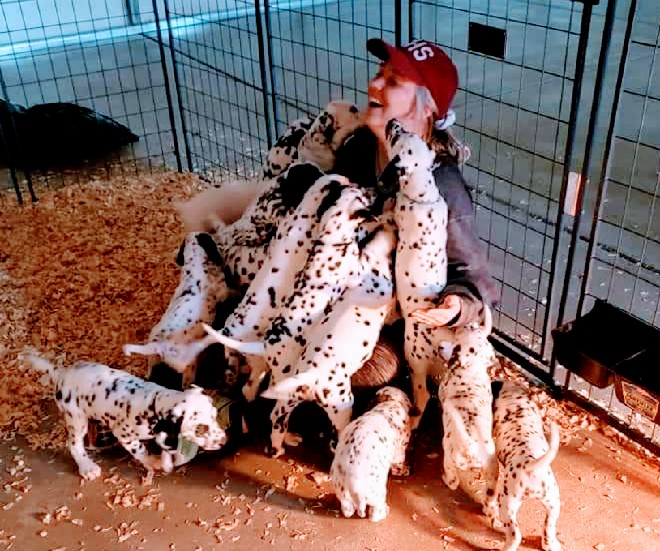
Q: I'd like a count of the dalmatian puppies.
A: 11